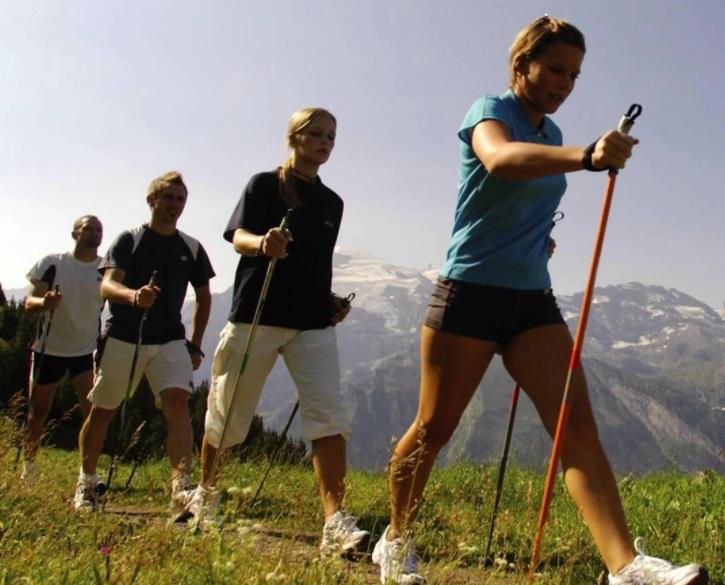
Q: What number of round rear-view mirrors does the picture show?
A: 0